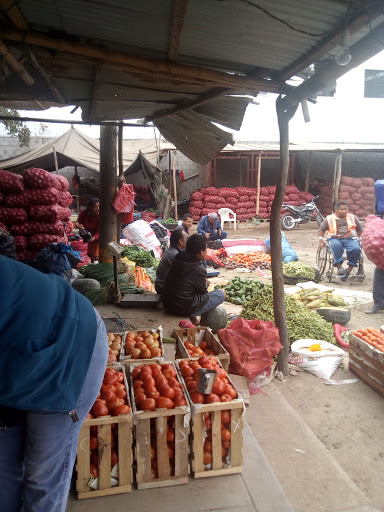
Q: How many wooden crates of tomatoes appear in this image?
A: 7